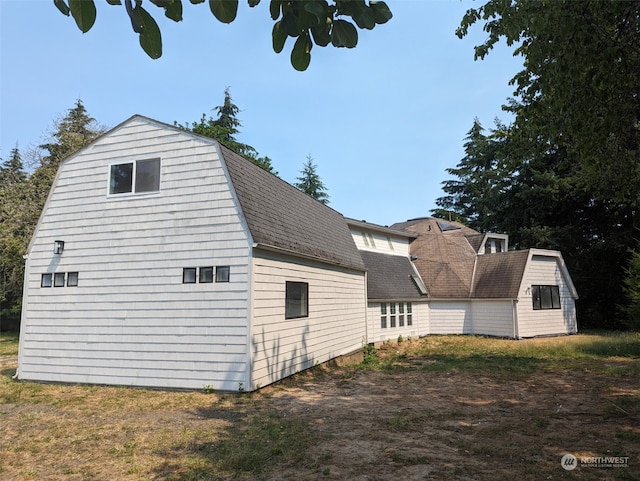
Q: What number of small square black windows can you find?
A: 6